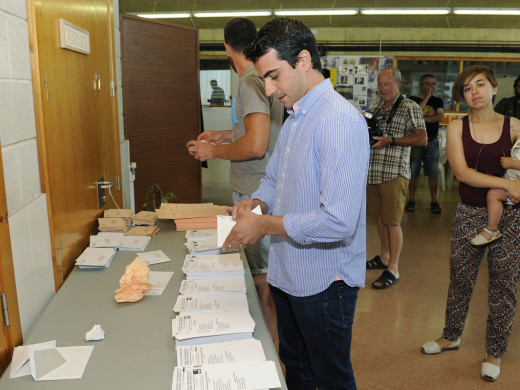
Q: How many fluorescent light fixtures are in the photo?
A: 5